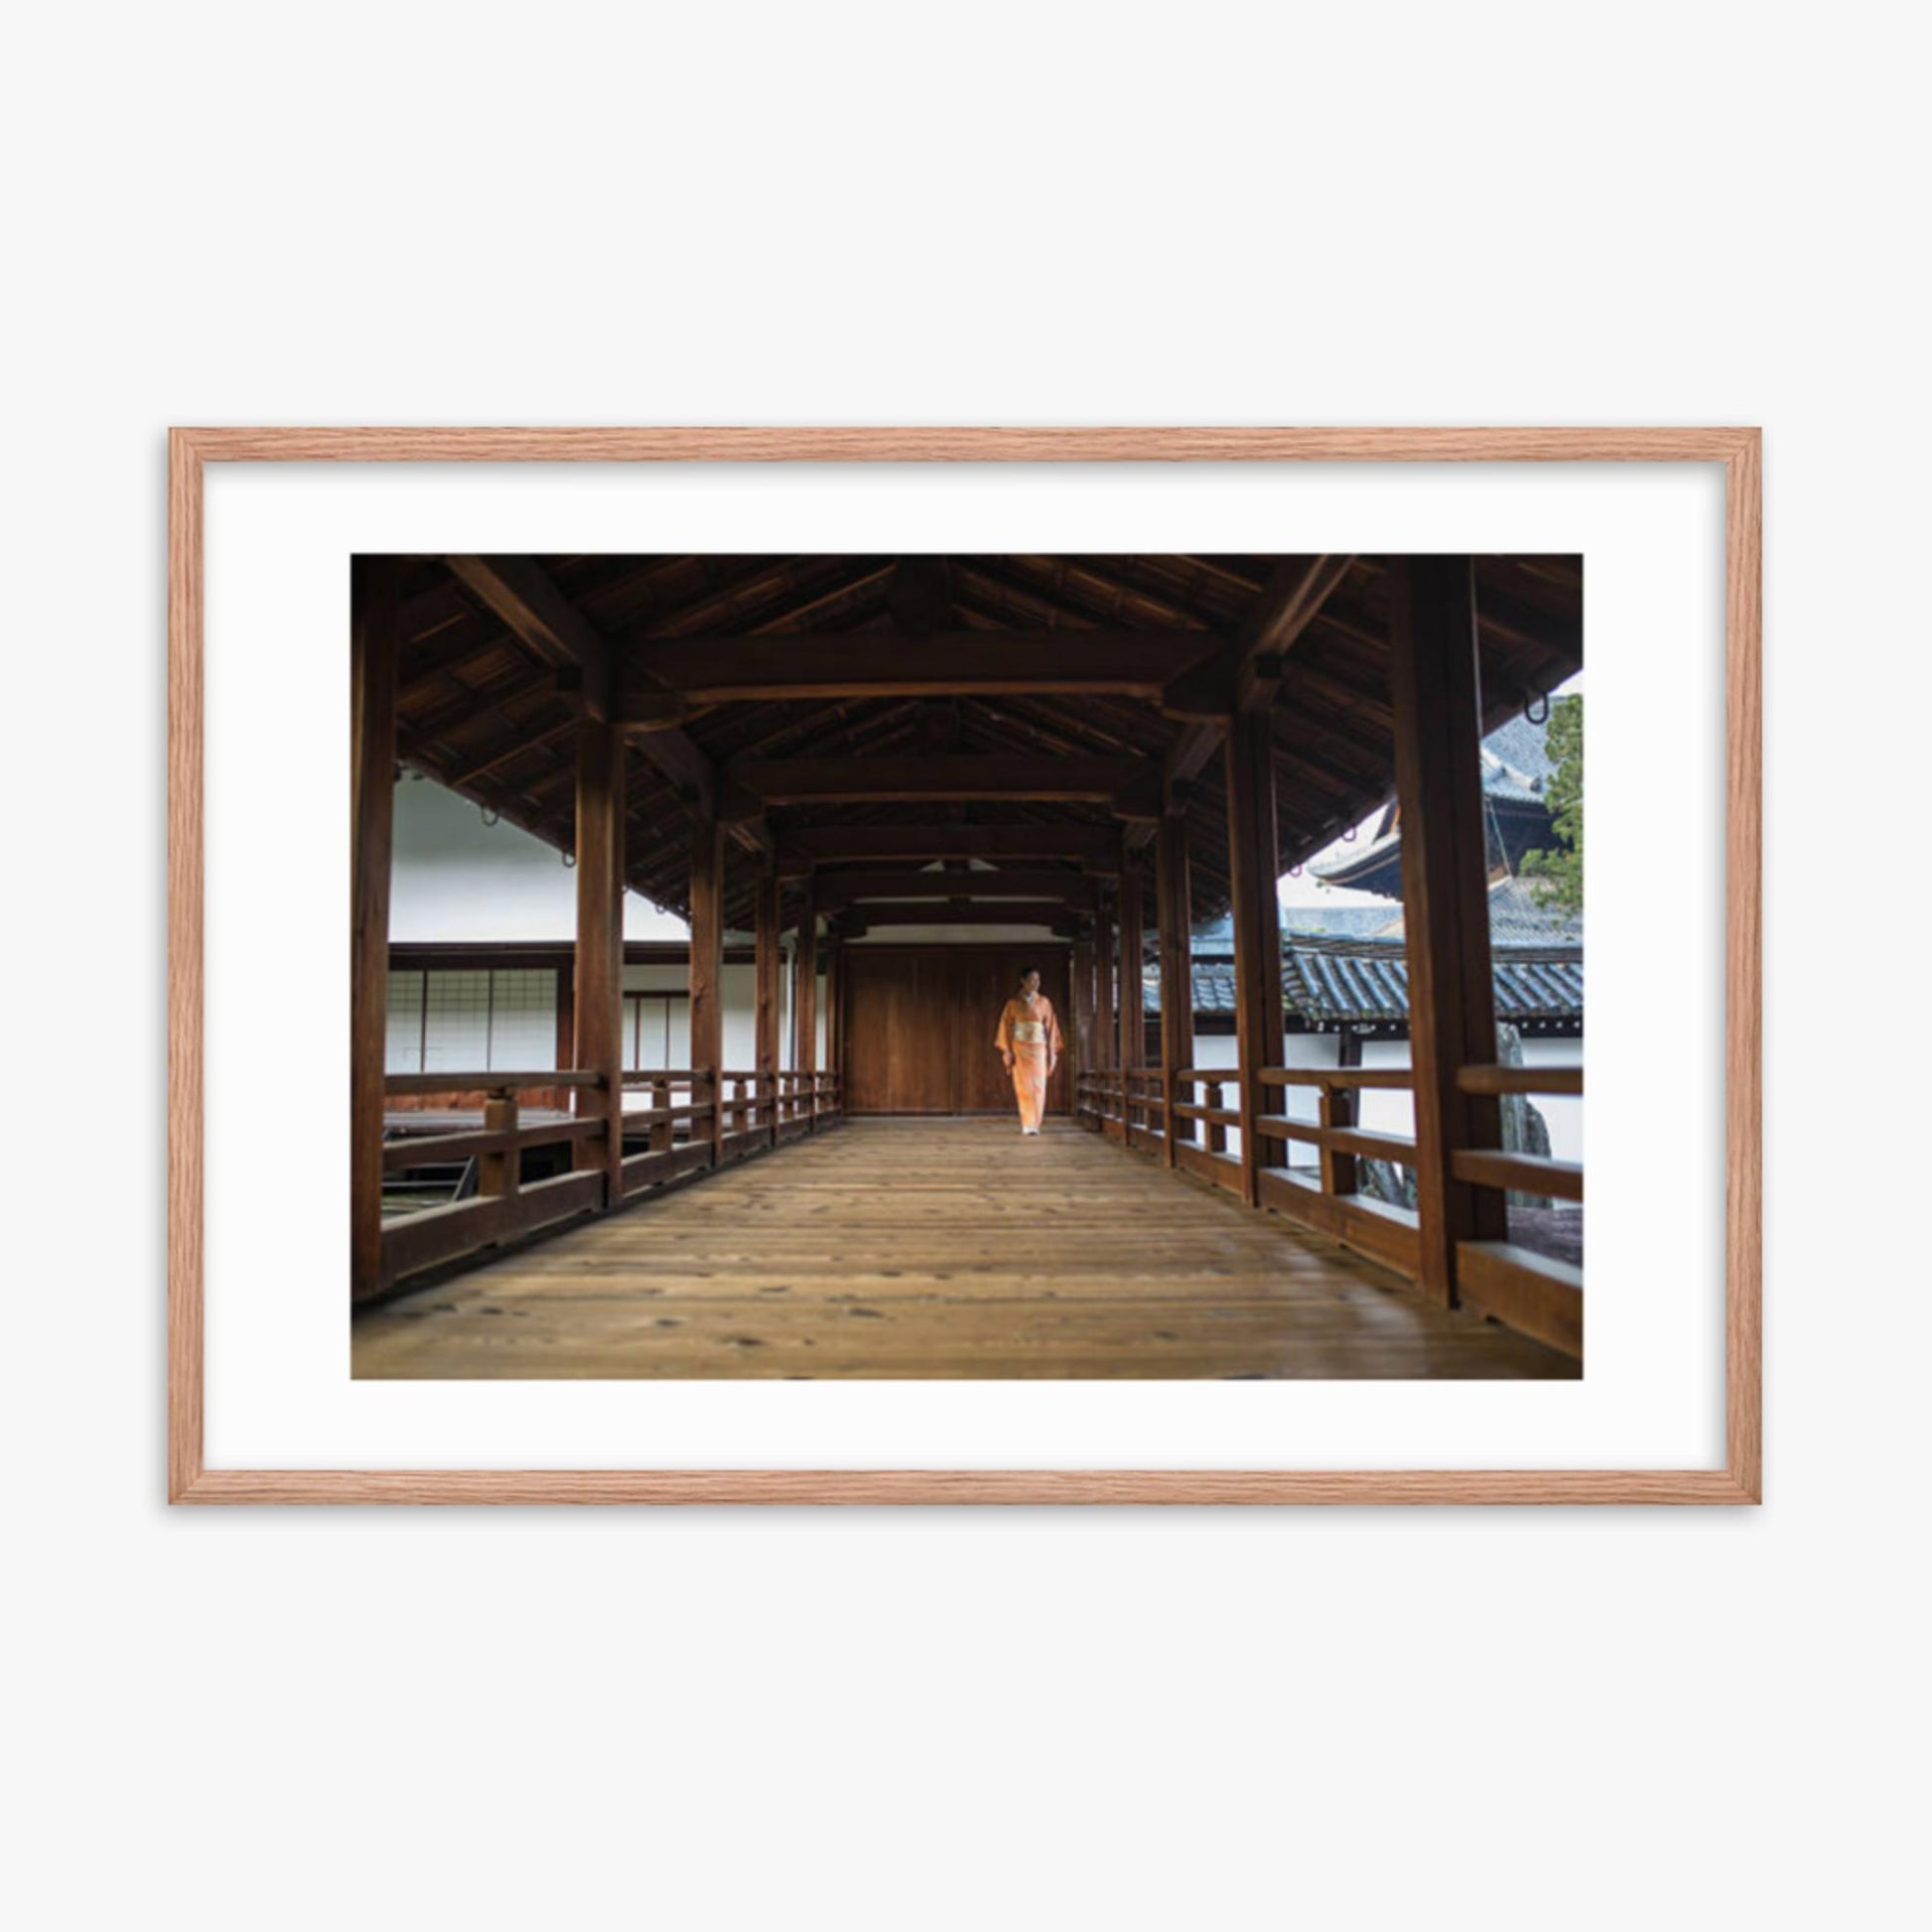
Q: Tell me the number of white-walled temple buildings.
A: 2